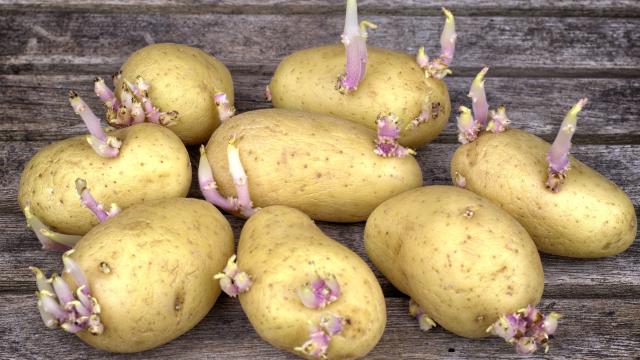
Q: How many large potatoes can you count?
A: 8